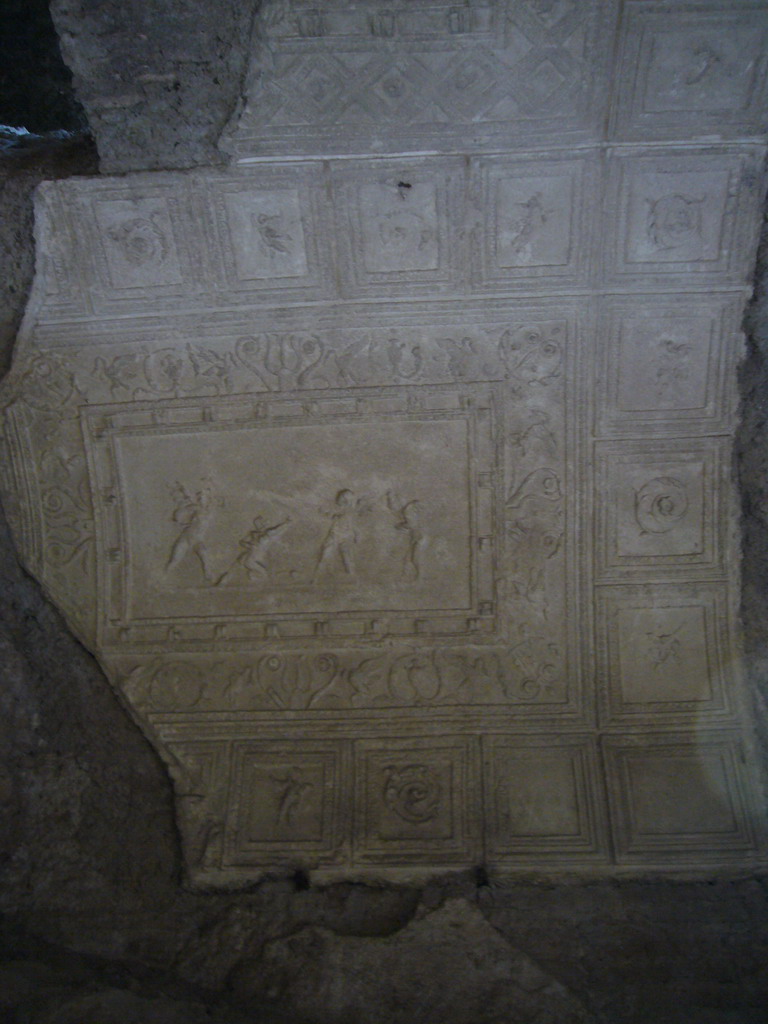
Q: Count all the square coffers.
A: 13